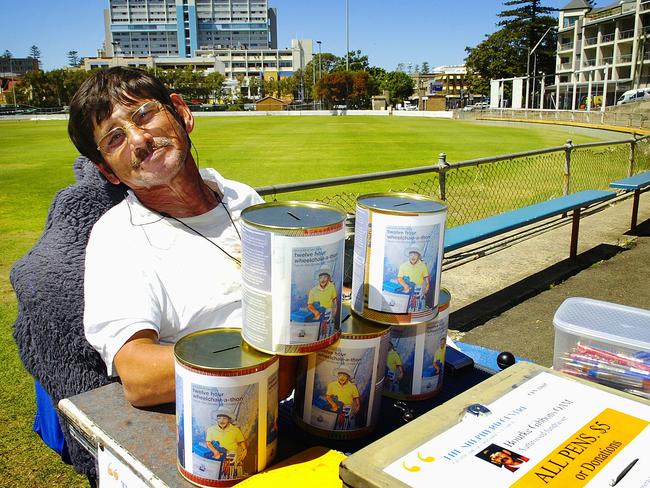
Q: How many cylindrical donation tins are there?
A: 5